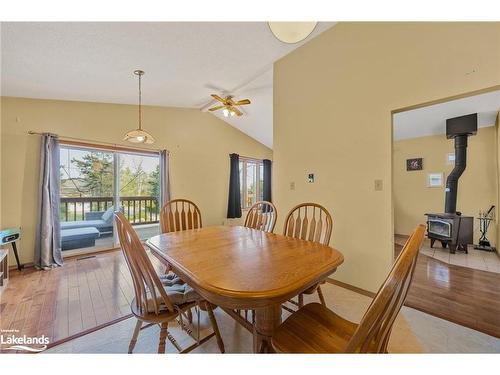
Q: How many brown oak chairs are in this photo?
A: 5